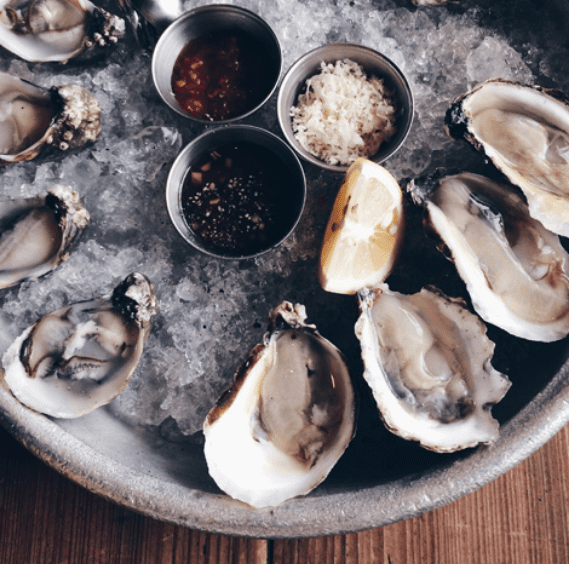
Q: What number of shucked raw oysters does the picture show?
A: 8